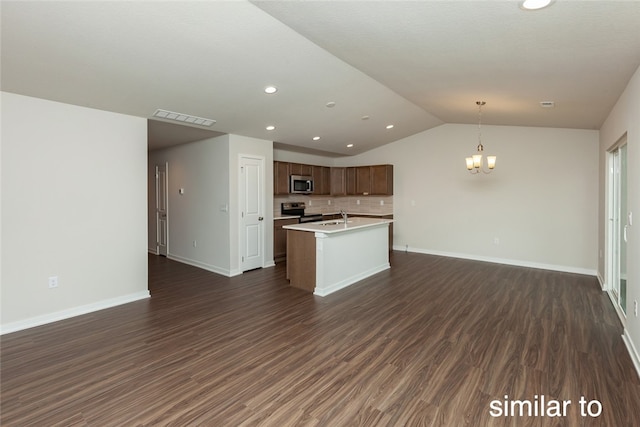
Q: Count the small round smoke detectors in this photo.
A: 2